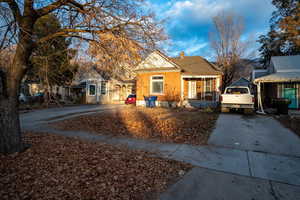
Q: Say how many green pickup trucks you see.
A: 0